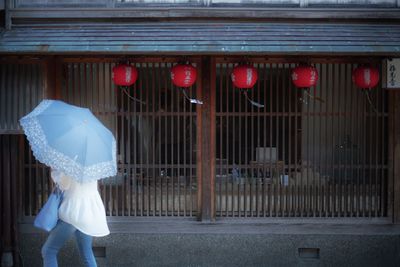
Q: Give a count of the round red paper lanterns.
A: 5